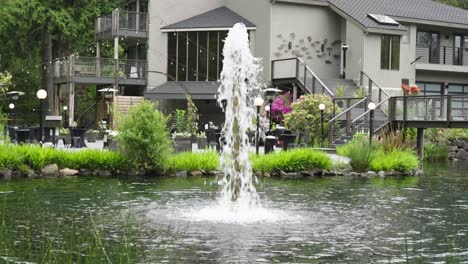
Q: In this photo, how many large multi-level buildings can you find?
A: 1